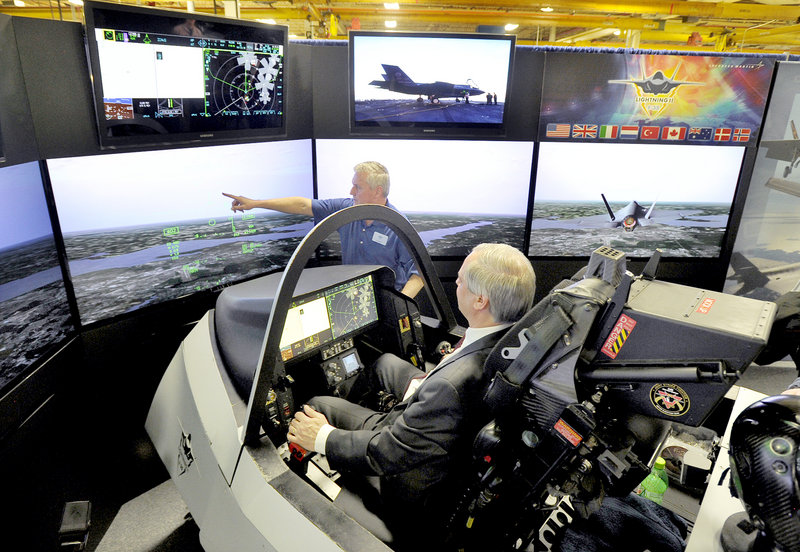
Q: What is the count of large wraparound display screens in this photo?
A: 4